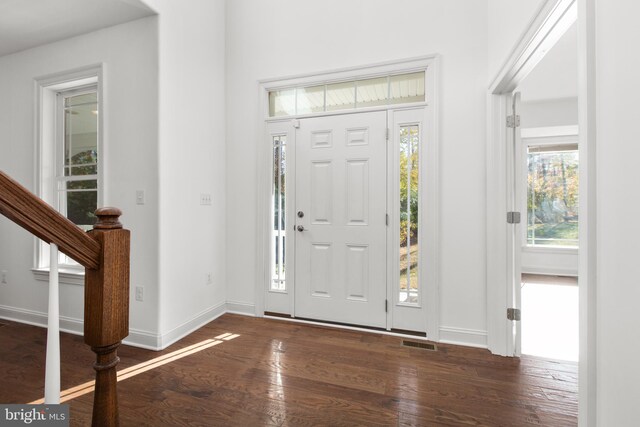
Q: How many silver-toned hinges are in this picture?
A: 6